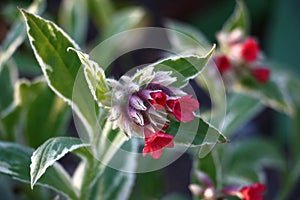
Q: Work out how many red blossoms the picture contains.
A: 7